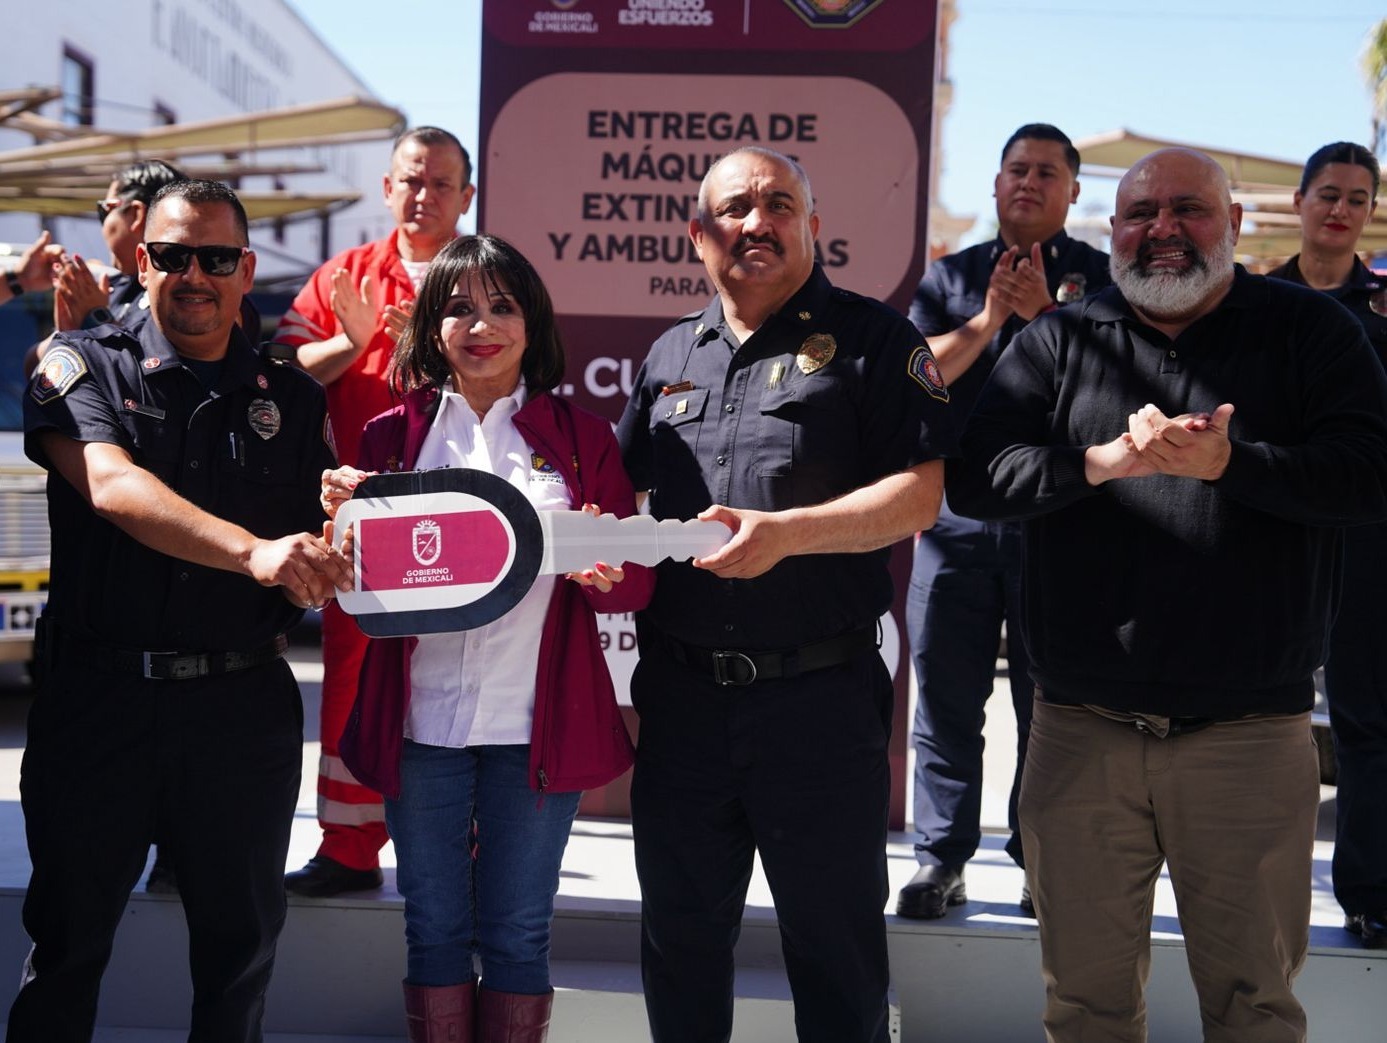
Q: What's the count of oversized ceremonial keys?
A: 1